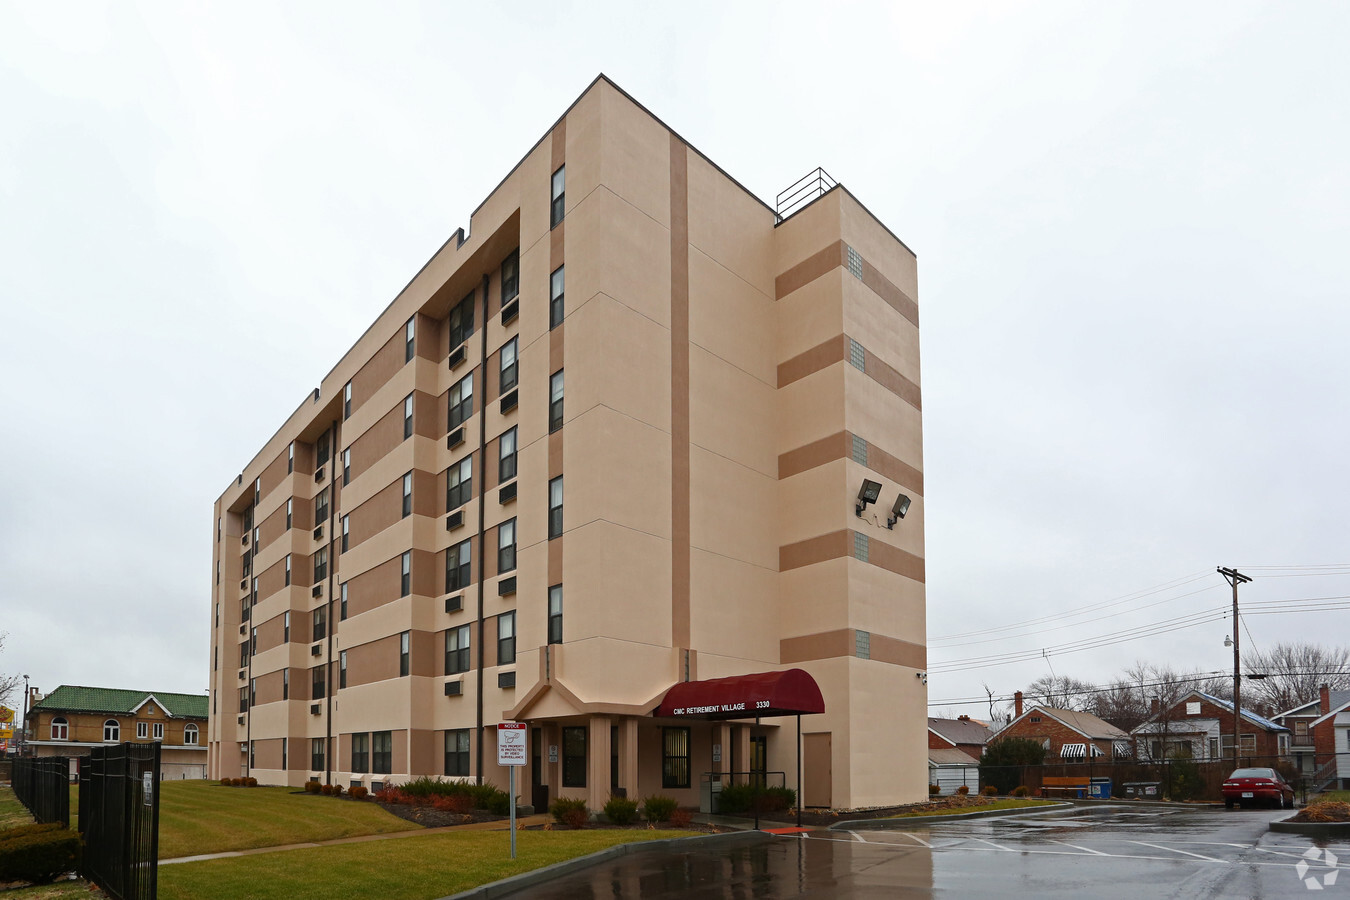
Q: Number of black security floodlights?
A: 2